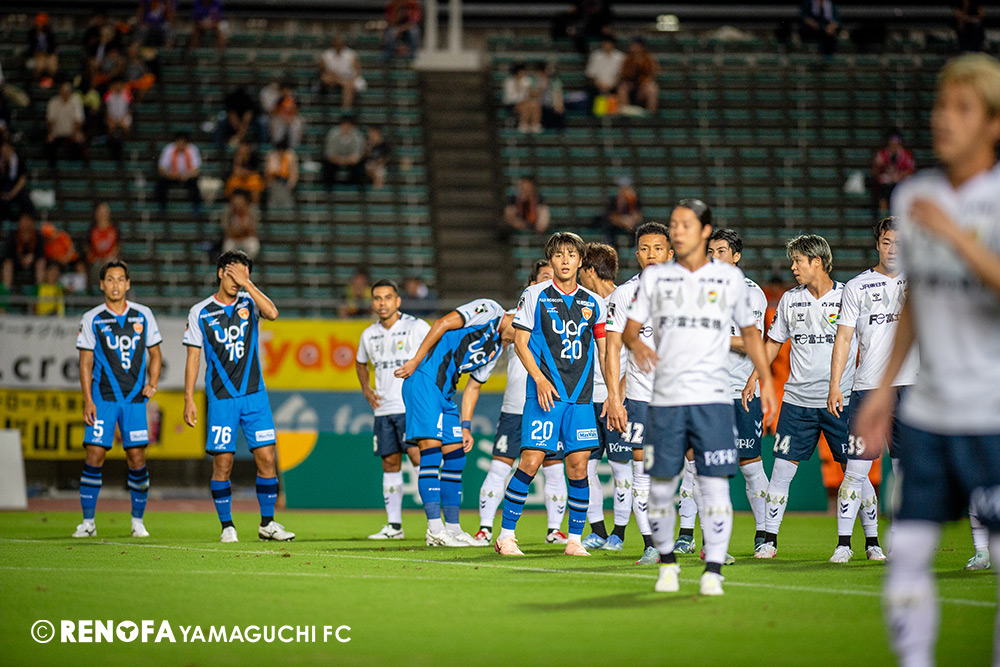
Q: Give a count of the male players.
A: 13